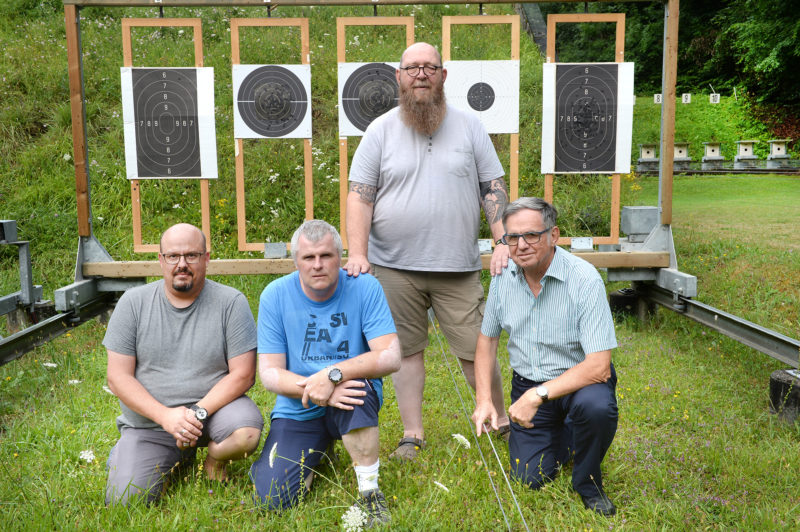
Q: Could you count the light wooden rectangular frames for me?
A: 5